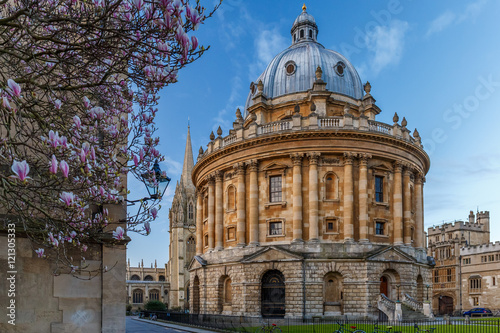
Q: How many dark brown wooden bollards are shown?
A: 0